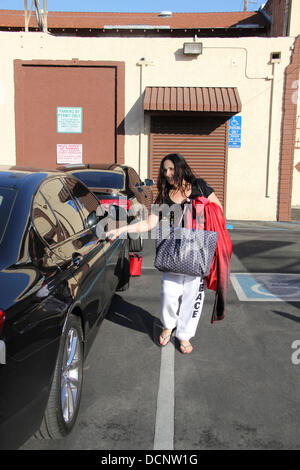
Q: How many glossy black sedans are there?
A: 1